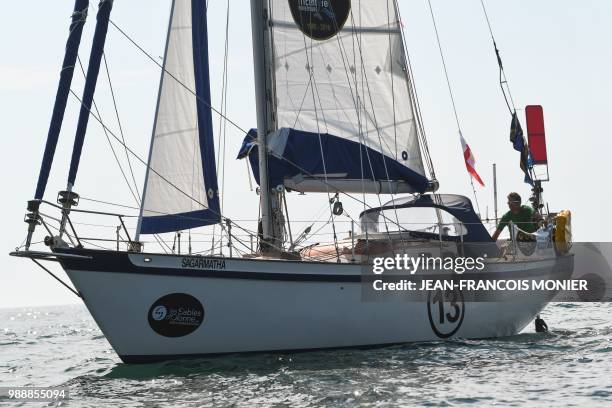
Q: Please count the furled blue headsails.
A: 2